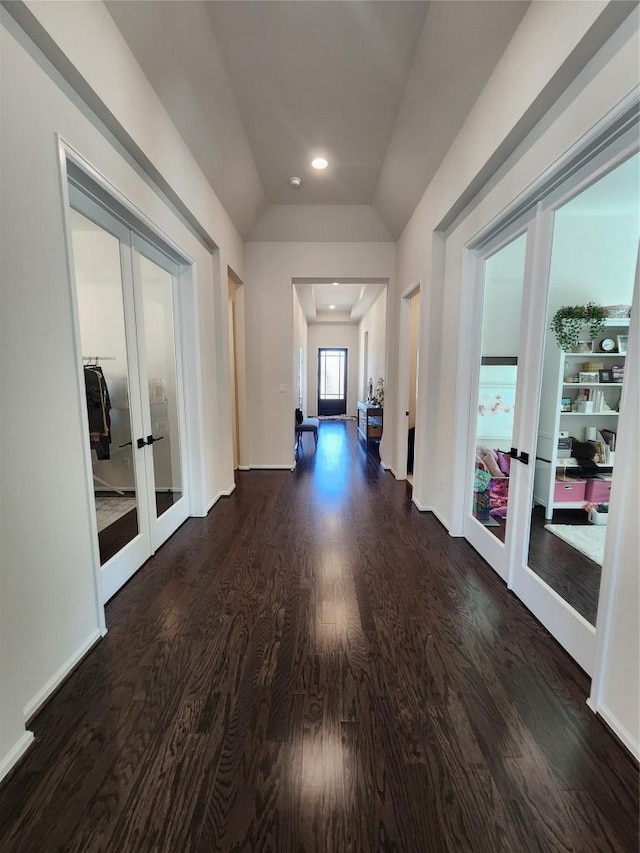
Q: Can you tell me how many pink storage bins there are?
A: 2